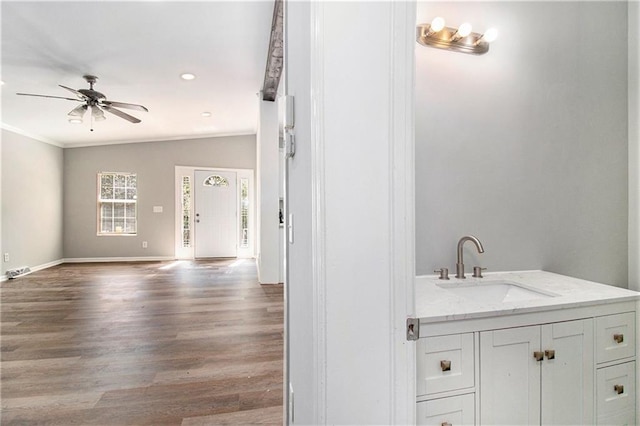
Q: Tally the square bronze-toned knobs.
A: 6